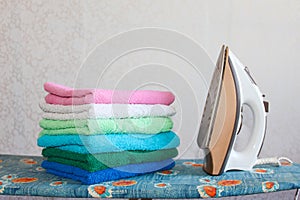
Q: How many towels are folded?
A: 6